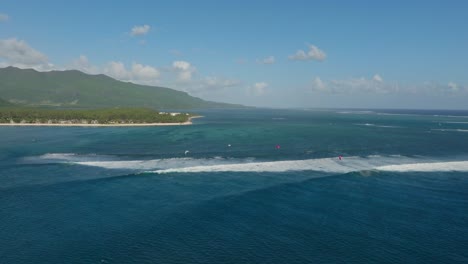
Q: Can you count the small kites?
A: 4